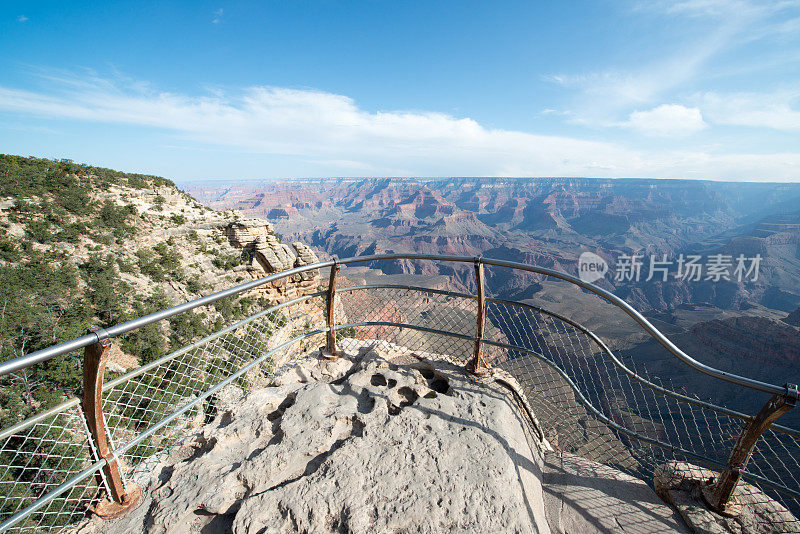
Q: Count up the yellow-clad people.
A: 0